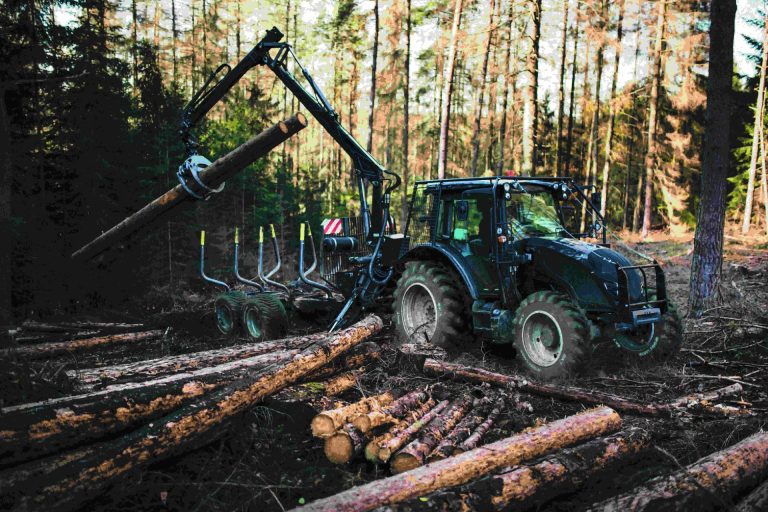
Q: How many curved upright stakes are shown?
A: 6